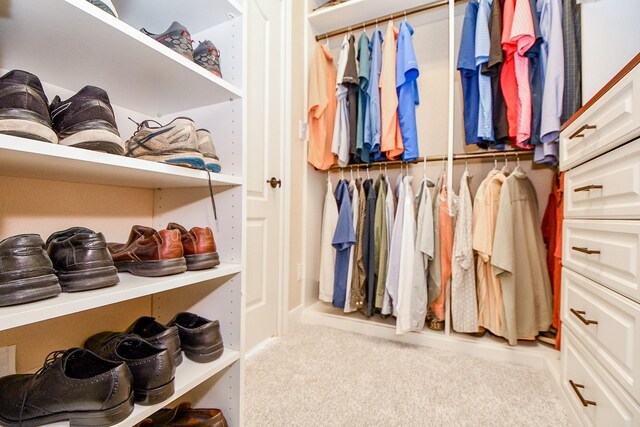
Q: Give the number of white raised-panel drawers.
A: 5